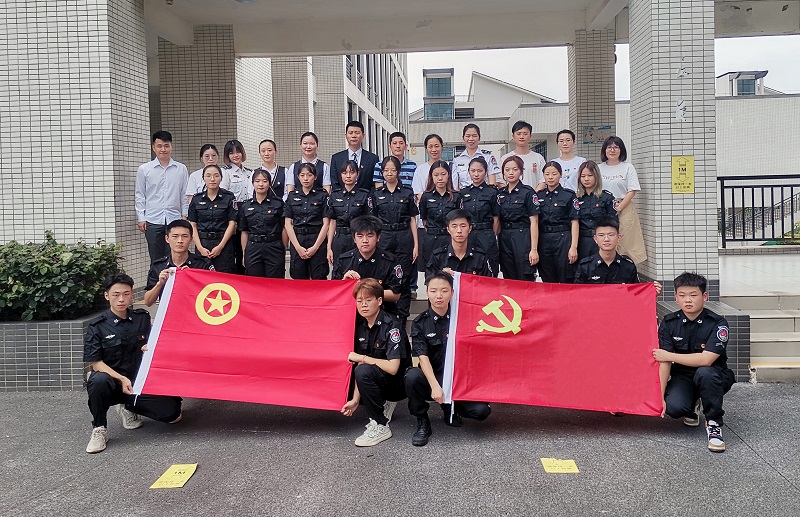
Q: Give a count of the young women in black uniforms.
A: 10